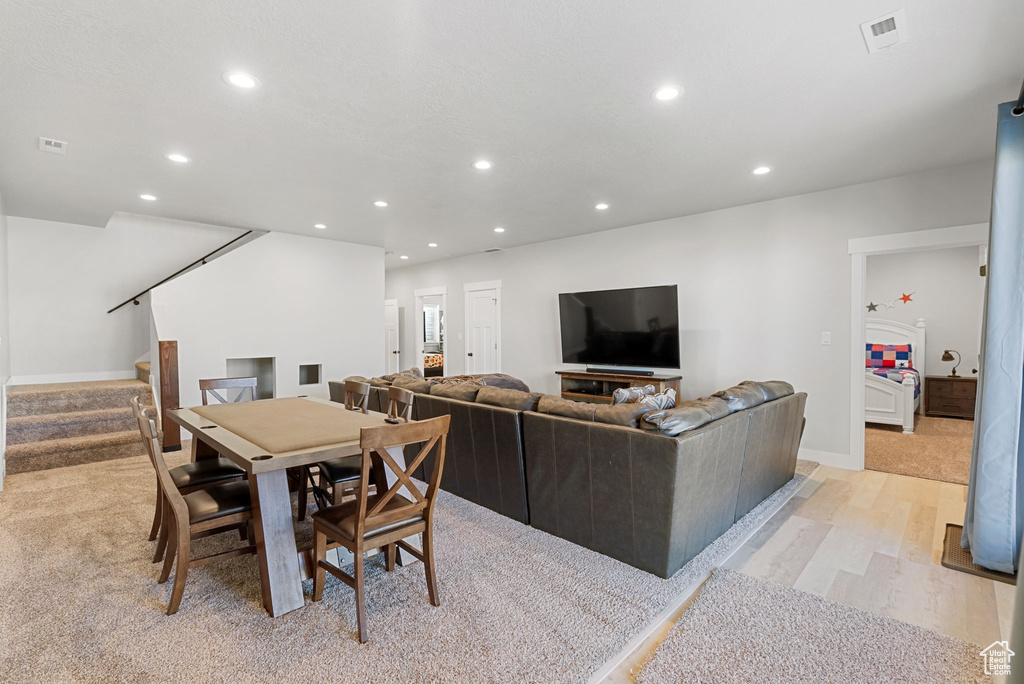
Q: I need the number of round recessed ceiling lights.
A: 12